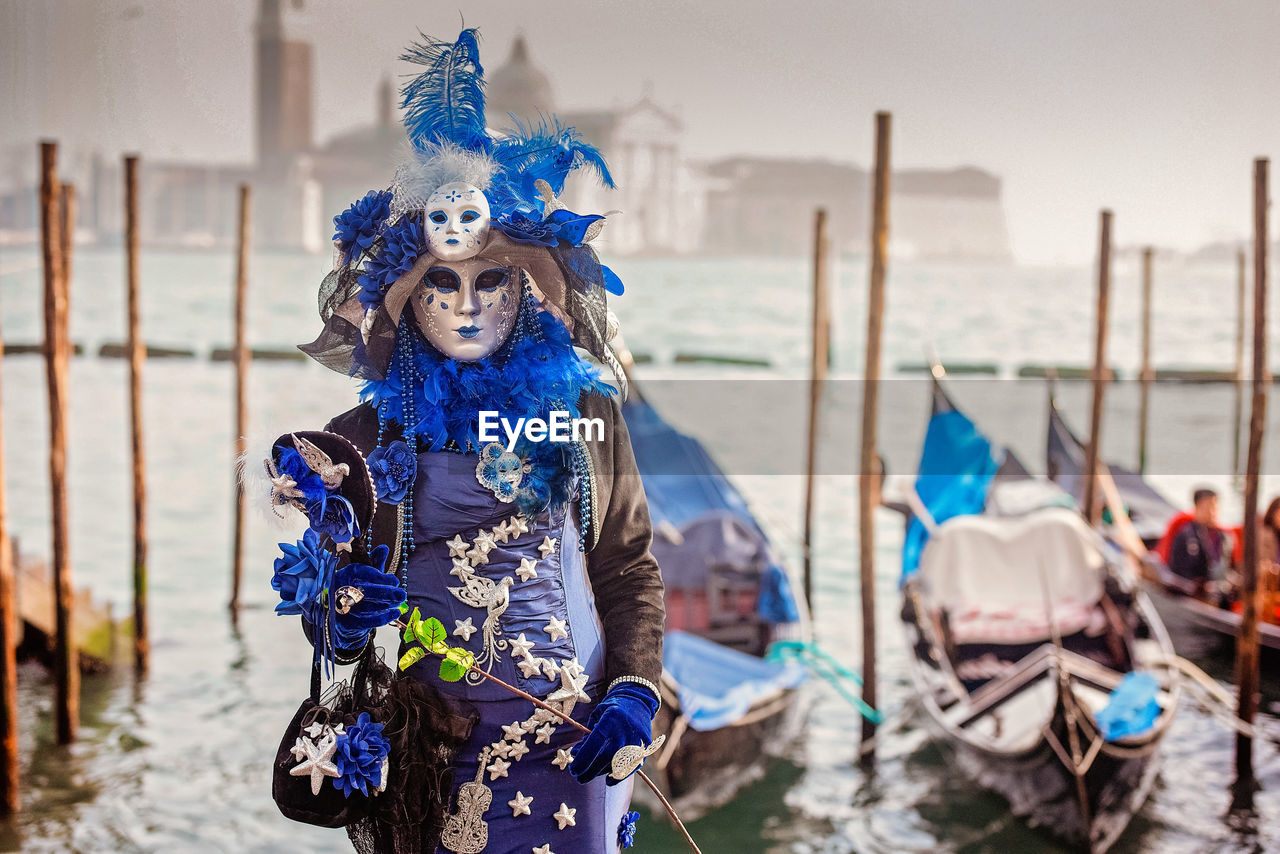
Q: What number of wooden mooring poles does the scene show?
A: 11